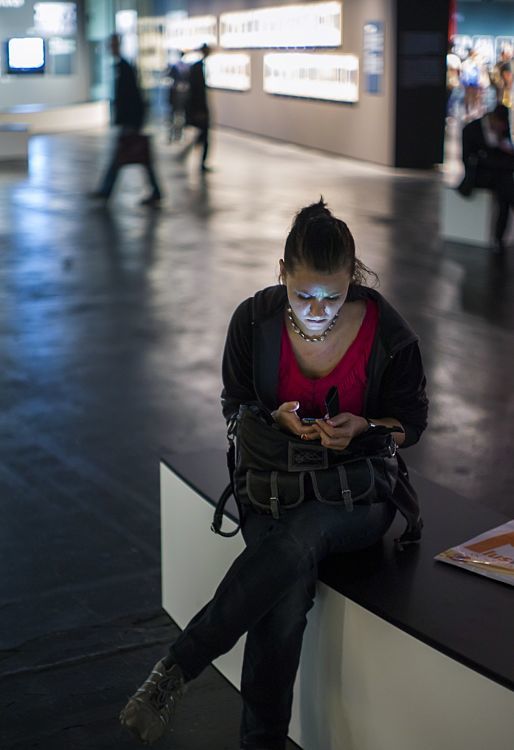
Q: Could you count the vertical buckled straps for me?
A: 2